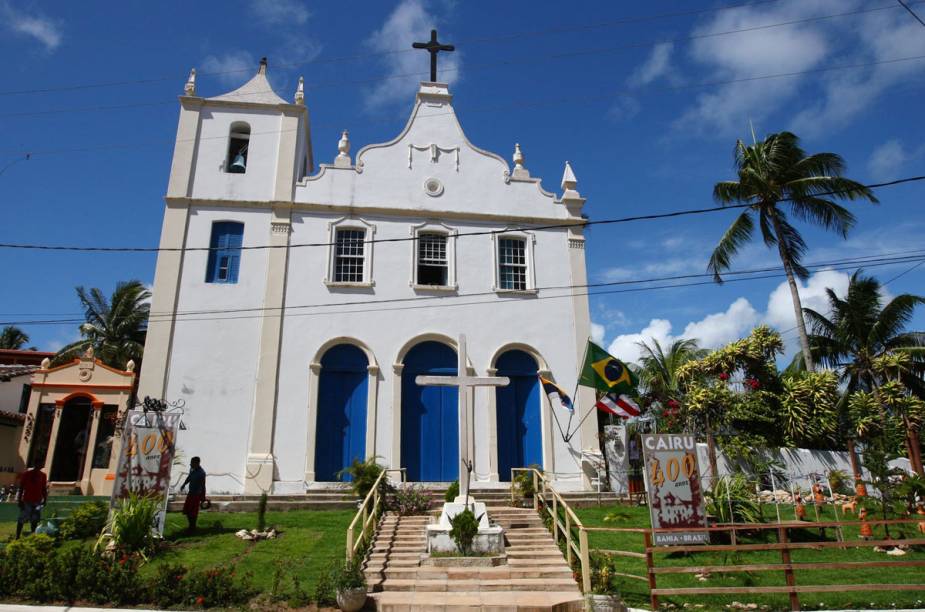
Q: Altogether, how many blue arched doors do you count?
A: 3